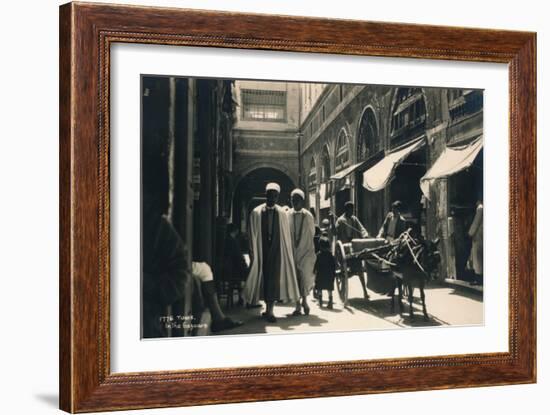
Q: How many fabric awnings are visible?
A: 3